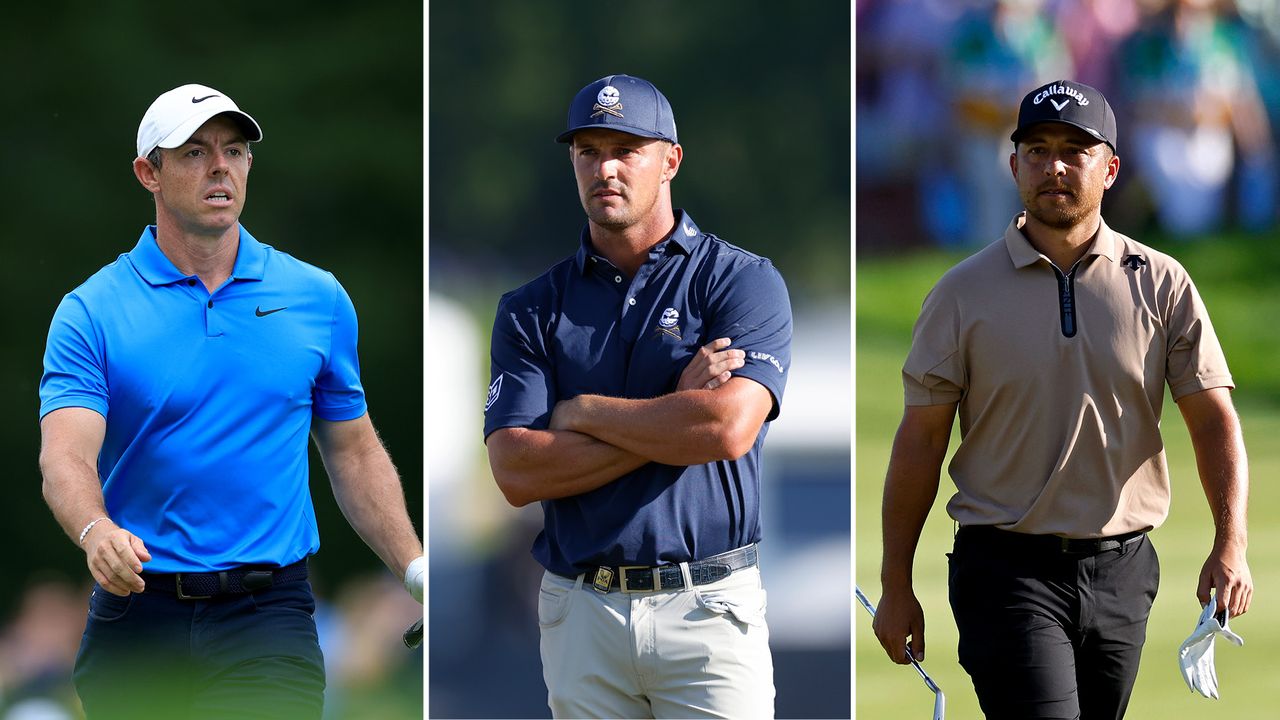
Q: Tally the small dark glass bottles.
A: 0